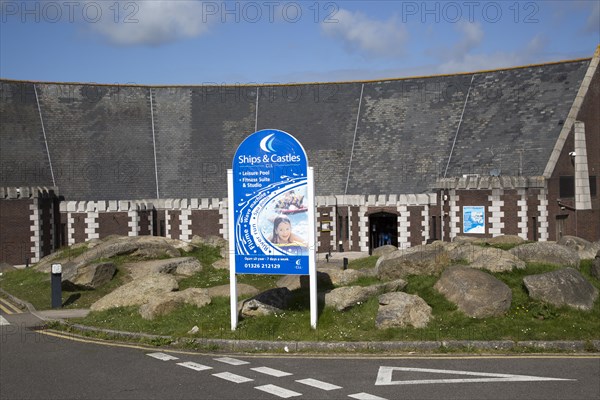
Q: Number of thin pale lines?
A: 5